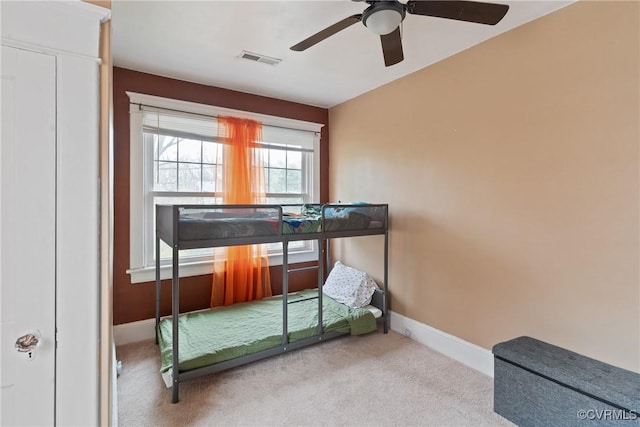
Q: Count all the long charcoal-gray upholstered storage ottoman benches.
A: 1